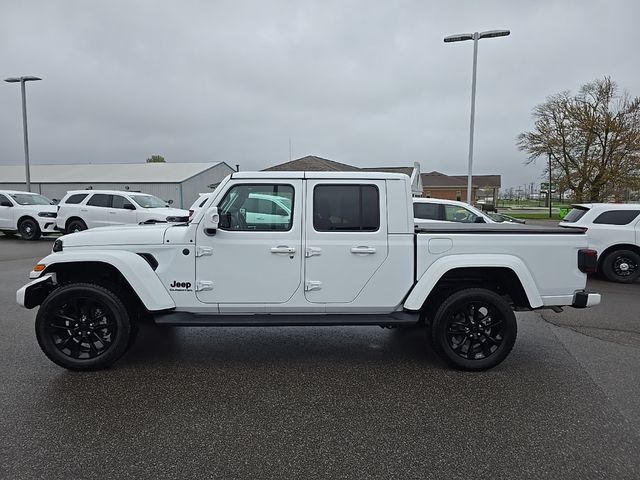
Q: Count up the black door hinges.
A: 0